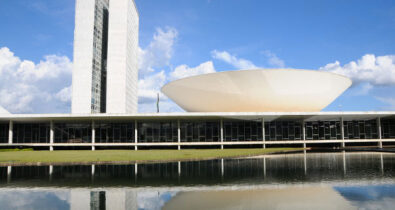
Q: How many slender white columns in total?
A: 10